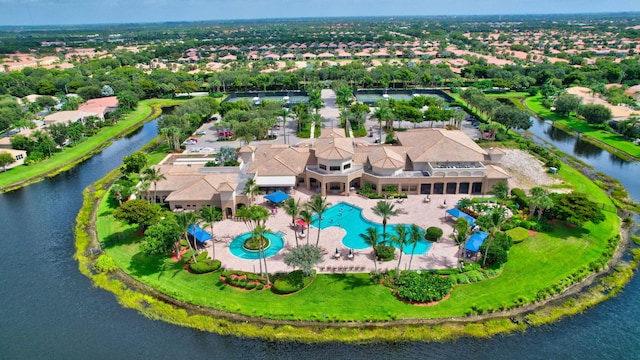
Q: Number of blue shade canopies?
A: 4